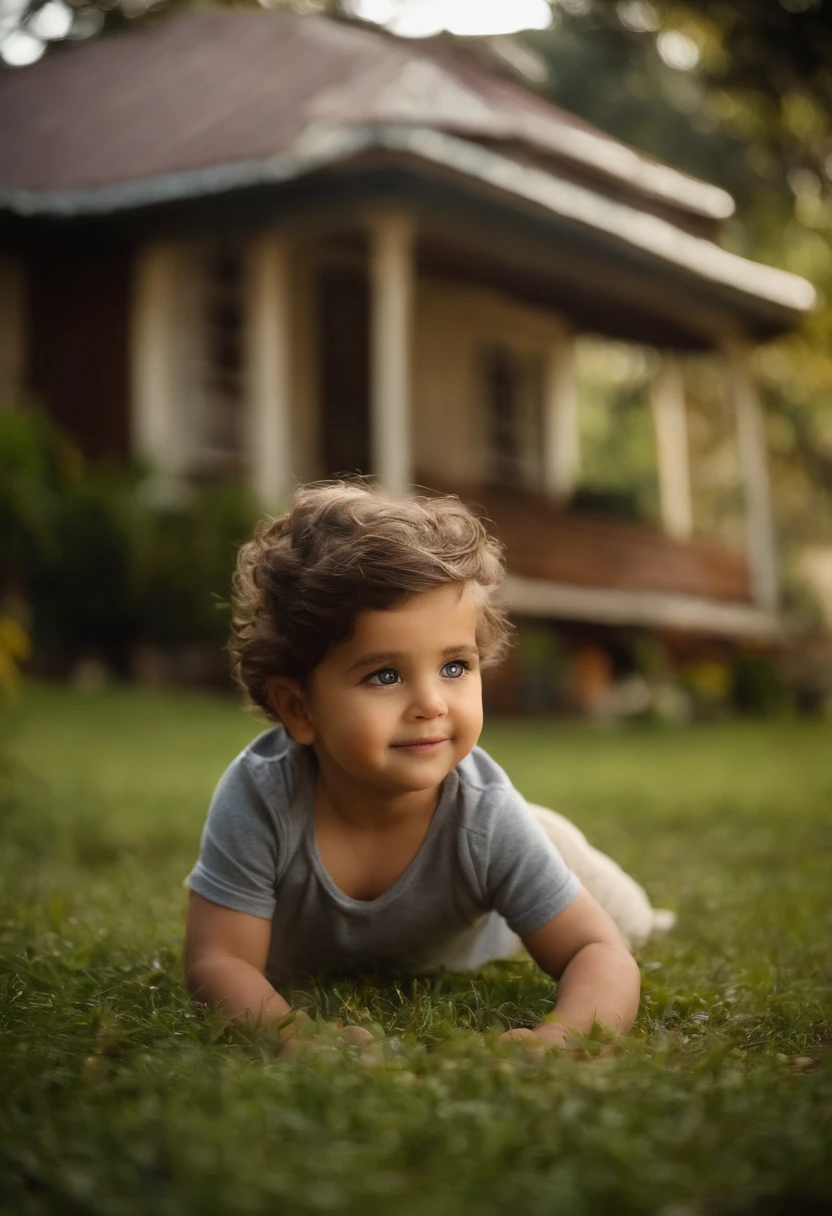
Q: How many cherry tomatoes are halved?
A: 0